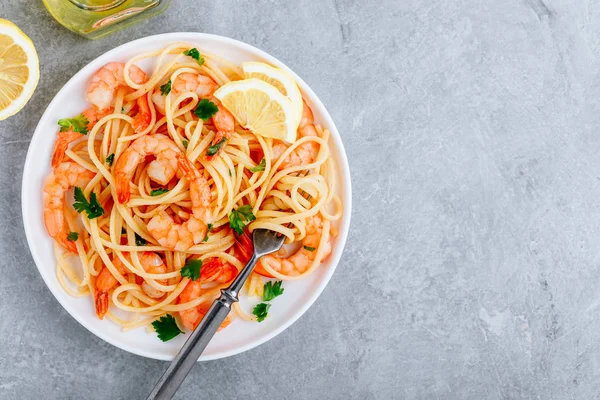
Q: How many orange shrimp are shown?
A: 10